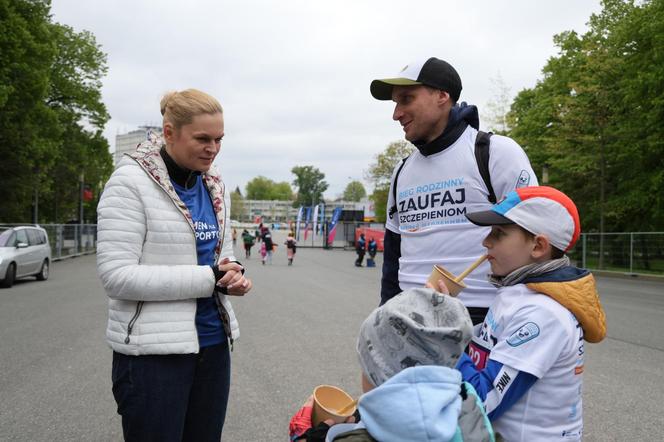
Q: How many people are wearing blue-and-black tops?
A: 2